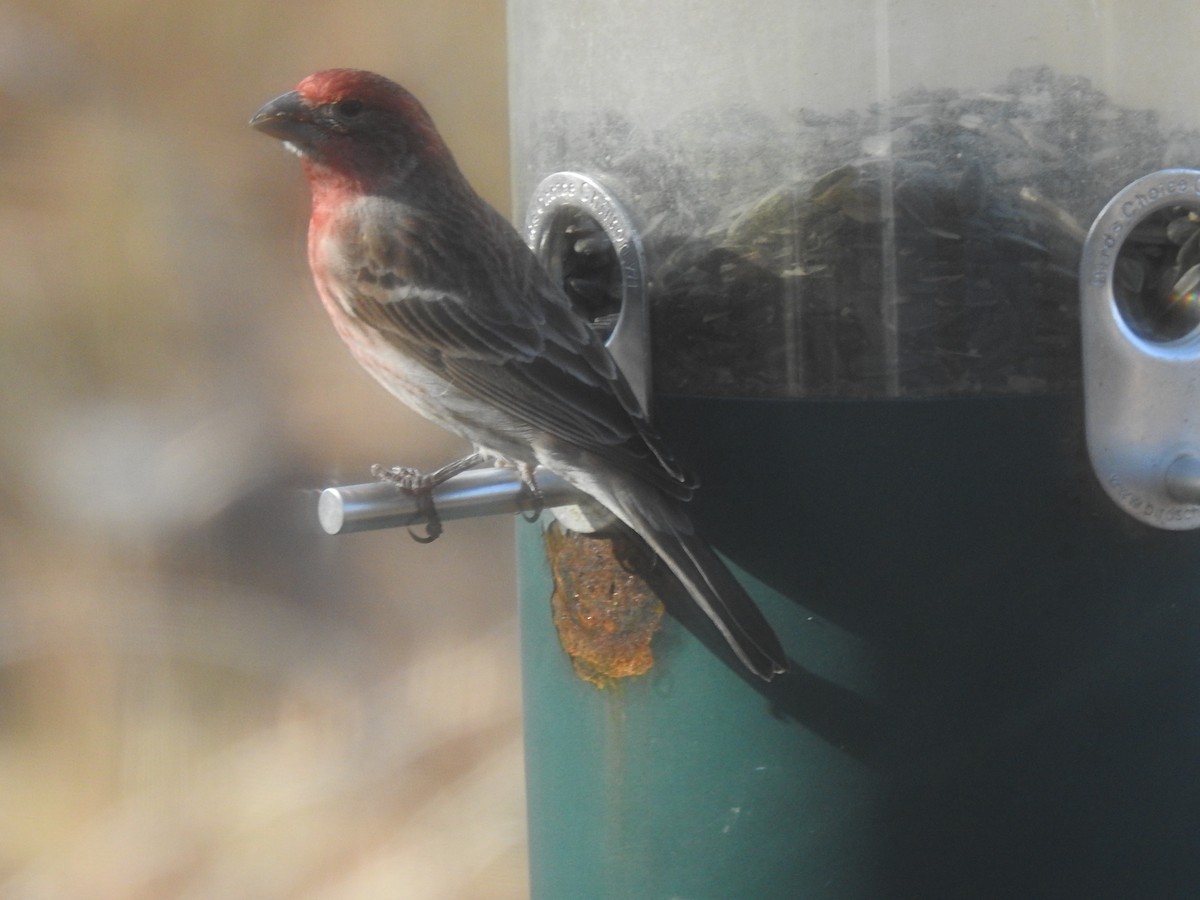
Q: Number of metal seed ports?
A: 2